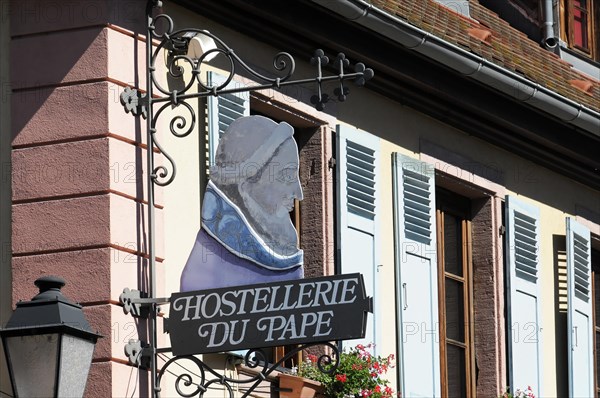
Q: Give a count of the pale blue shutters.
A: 5